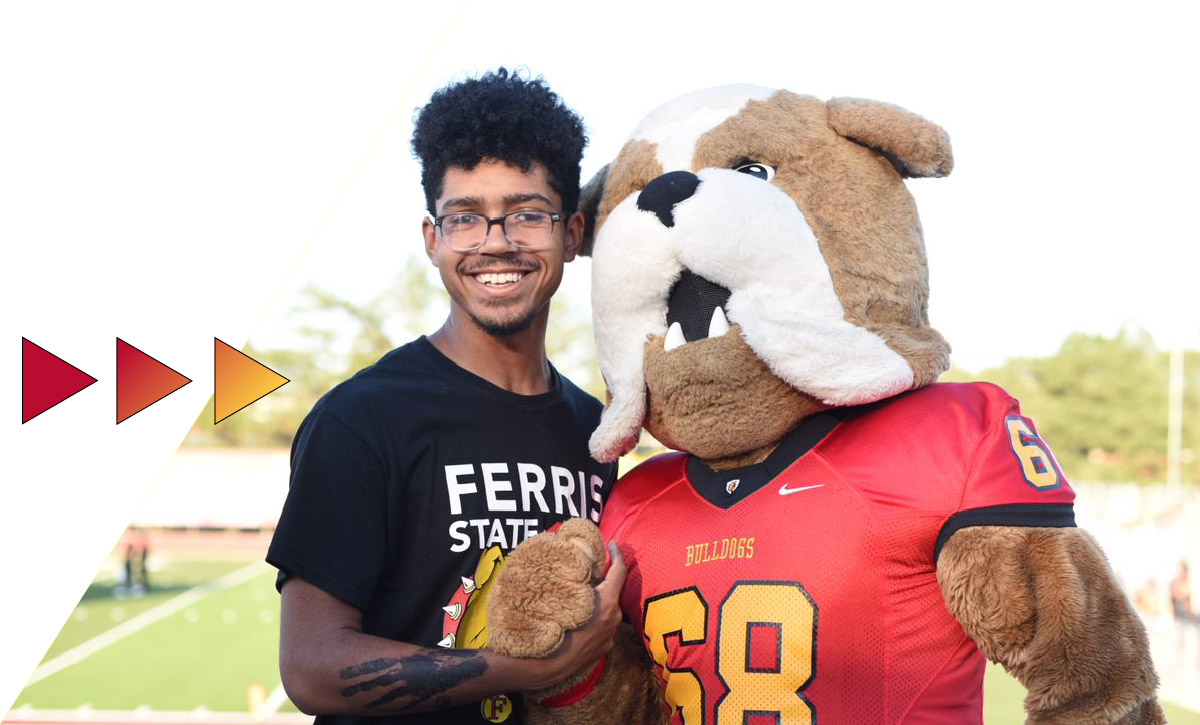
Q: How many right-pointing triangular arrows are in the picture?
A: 3